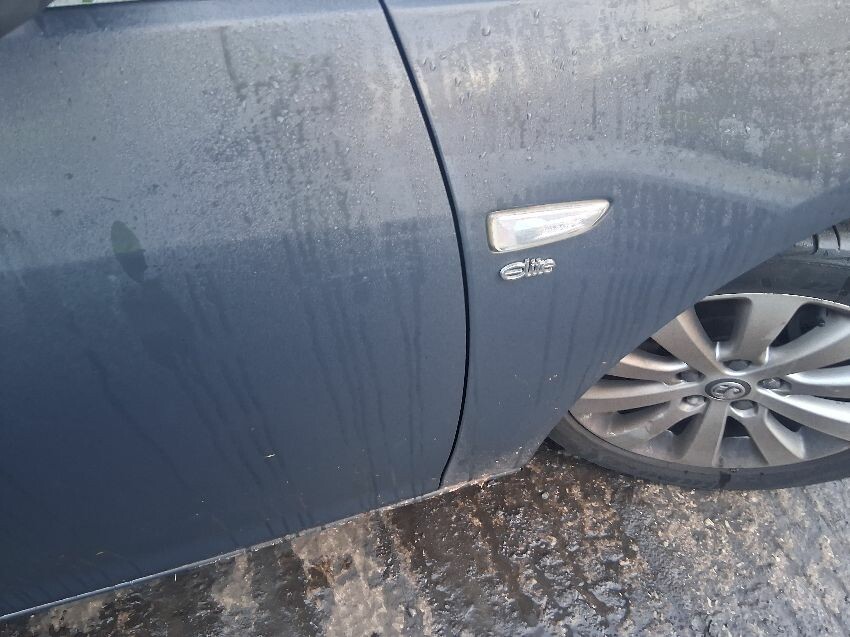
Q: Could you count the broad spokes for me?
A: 10